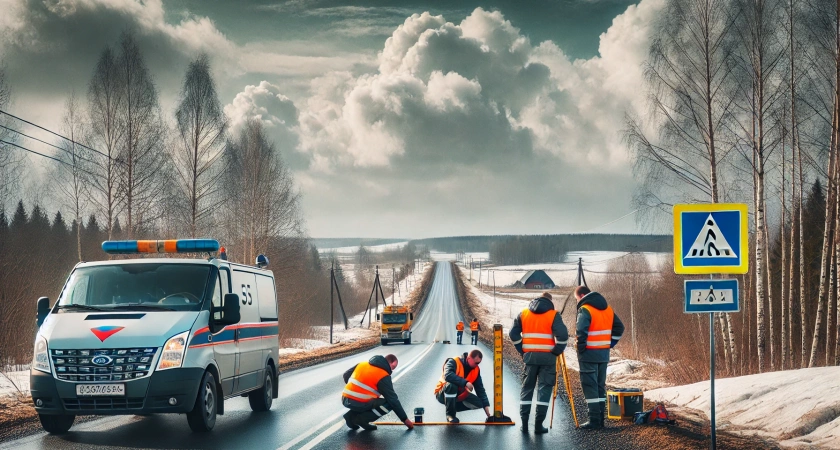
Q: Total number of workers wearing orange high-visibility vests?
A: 6